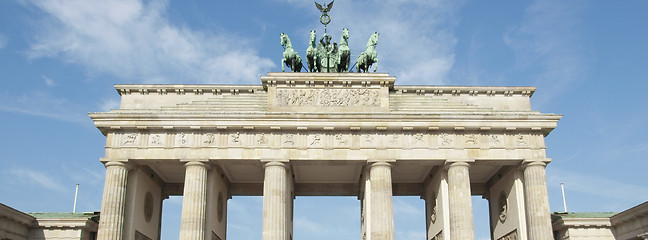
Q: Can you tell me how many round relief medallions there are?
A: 4